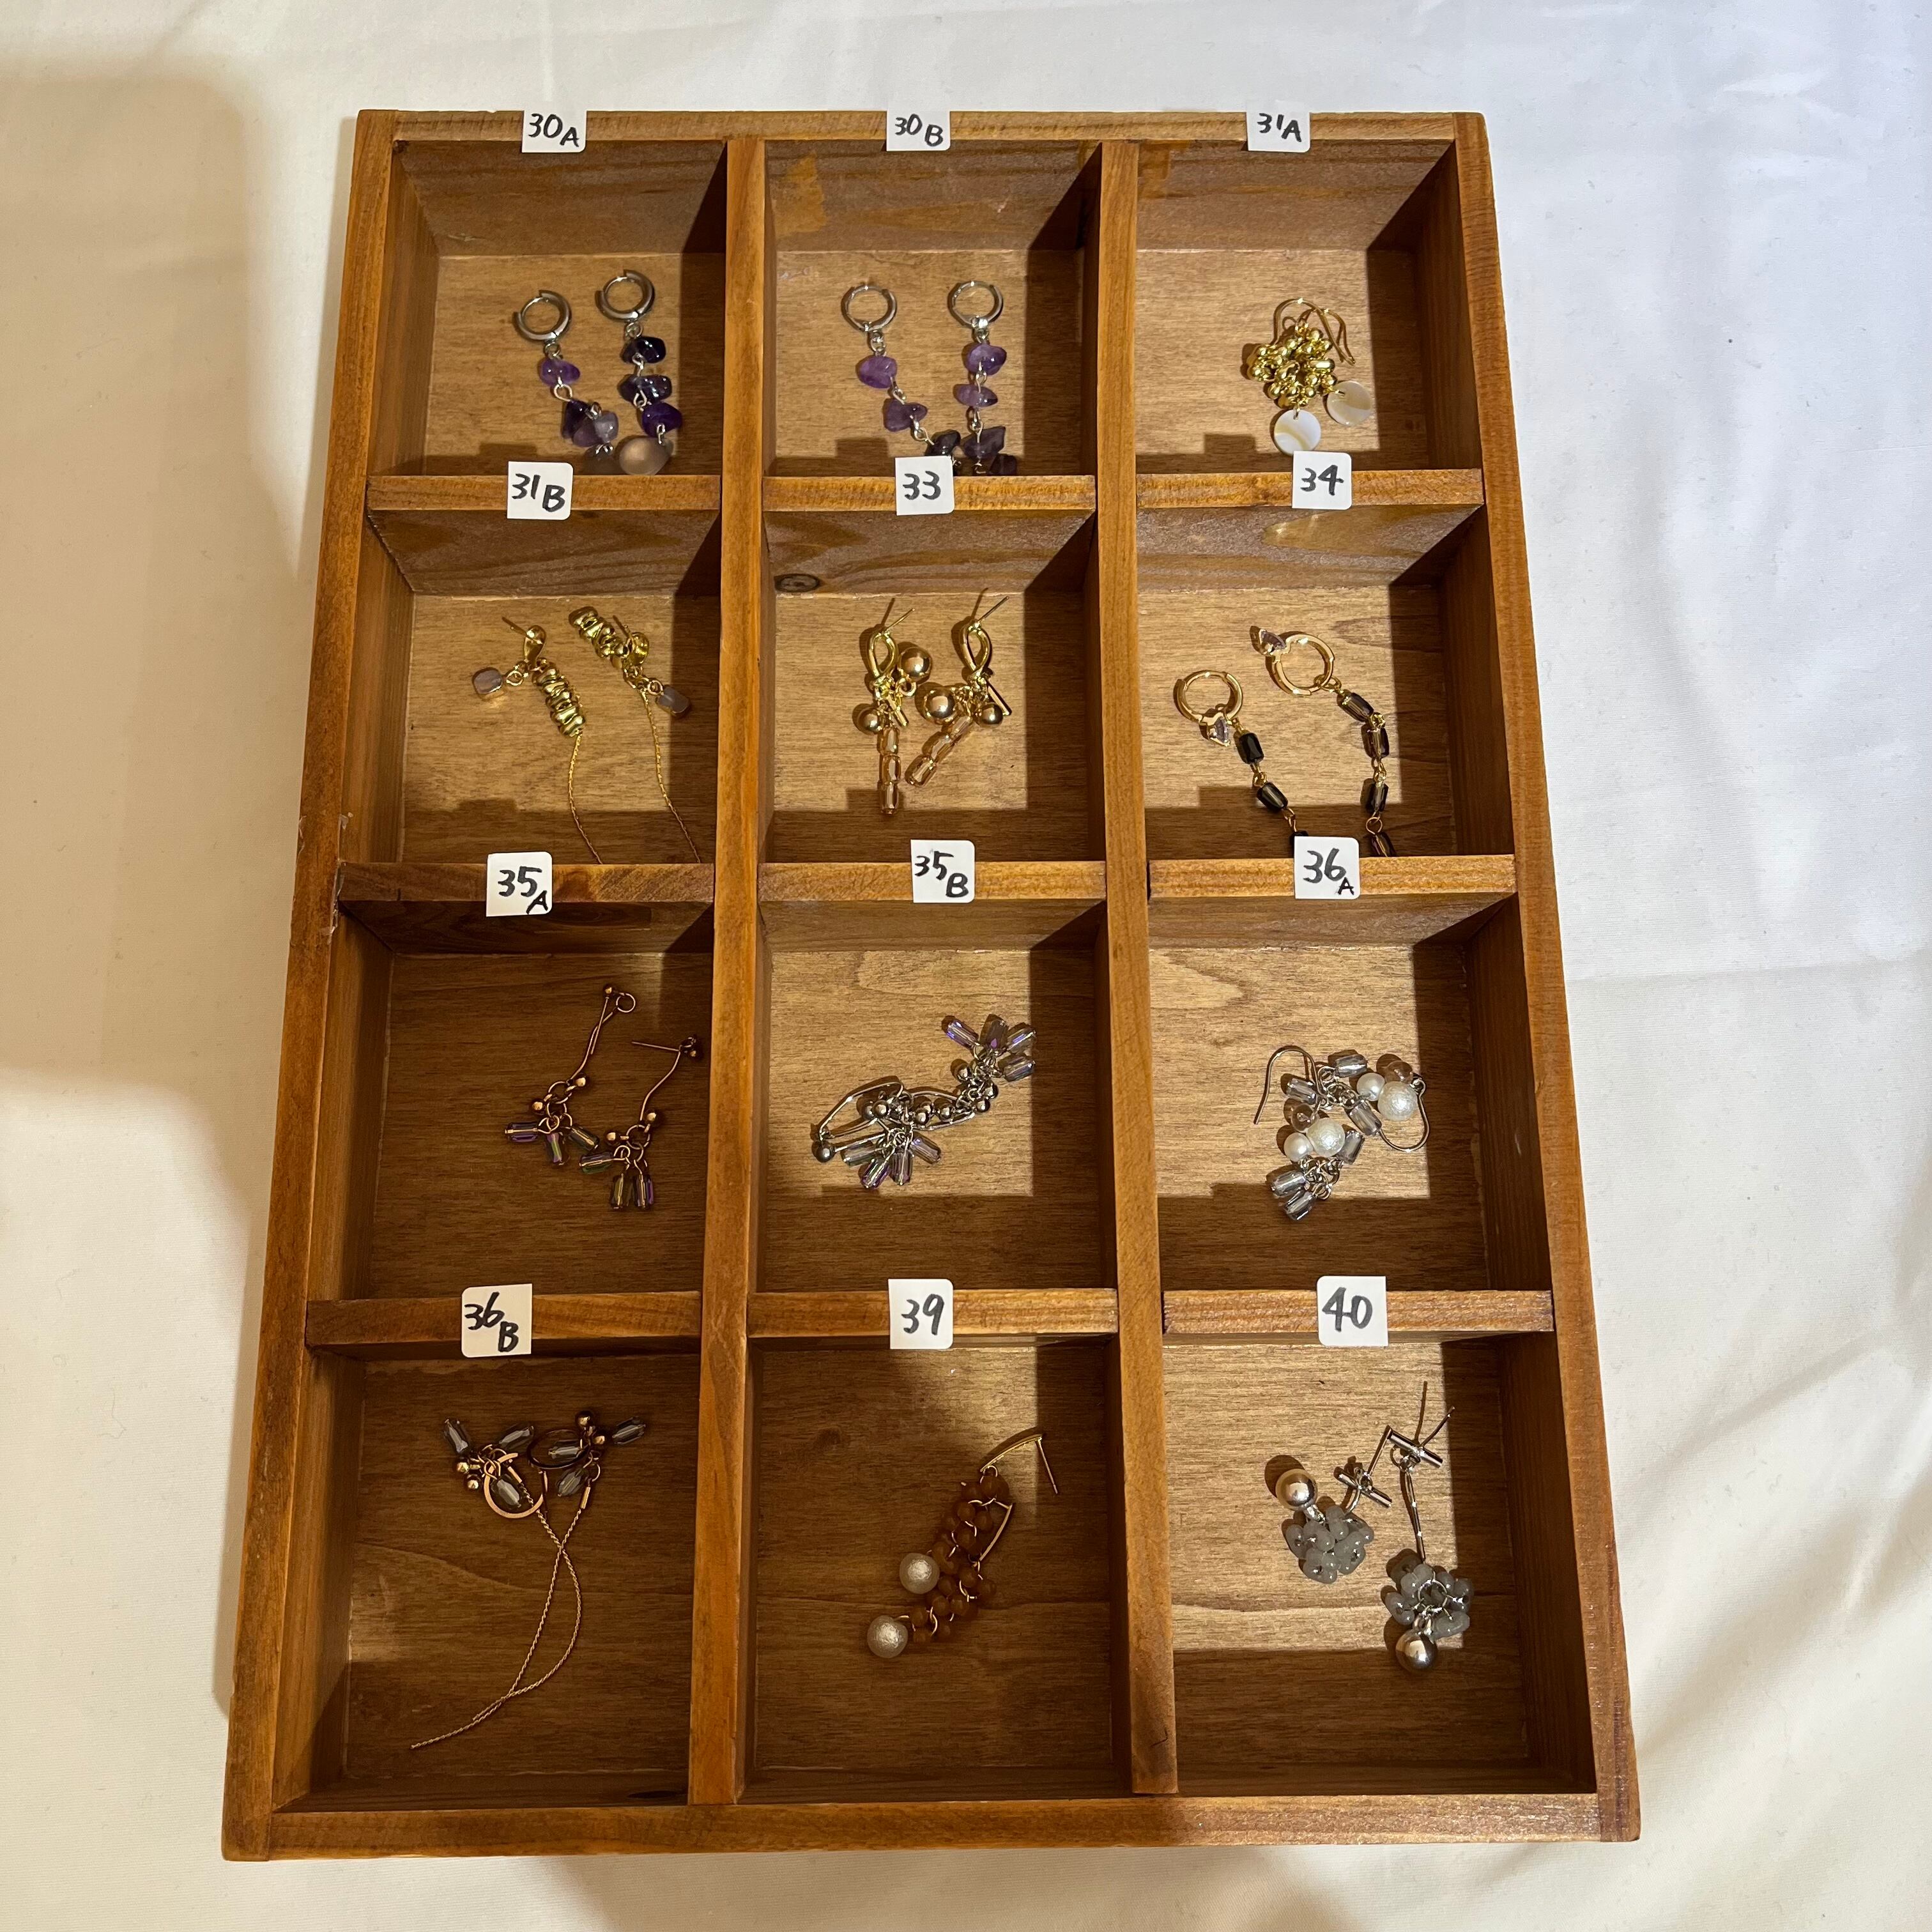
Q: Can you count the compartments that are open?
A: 12